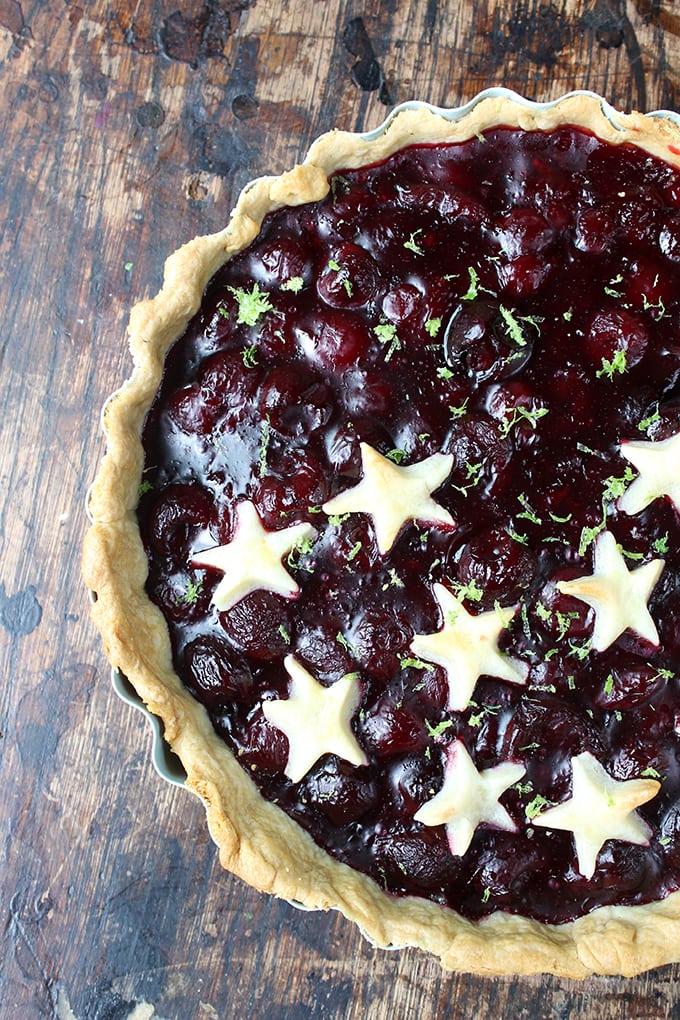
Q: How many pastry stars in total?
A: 8